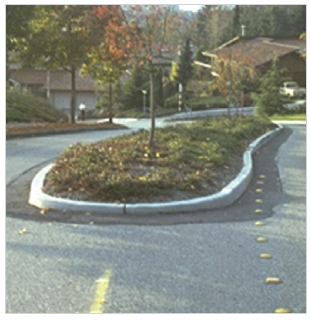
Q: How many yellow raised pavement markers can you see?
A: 10